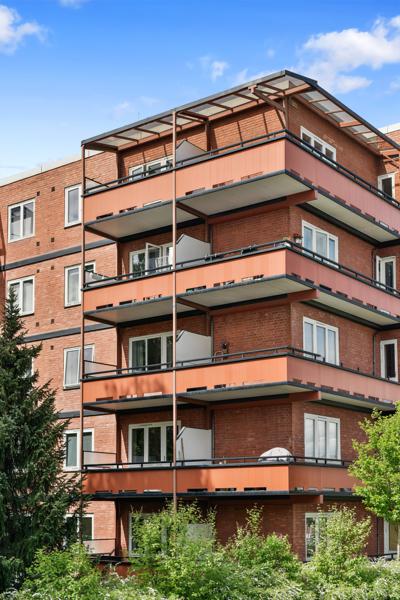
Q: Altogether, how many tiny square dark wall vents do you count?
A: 9